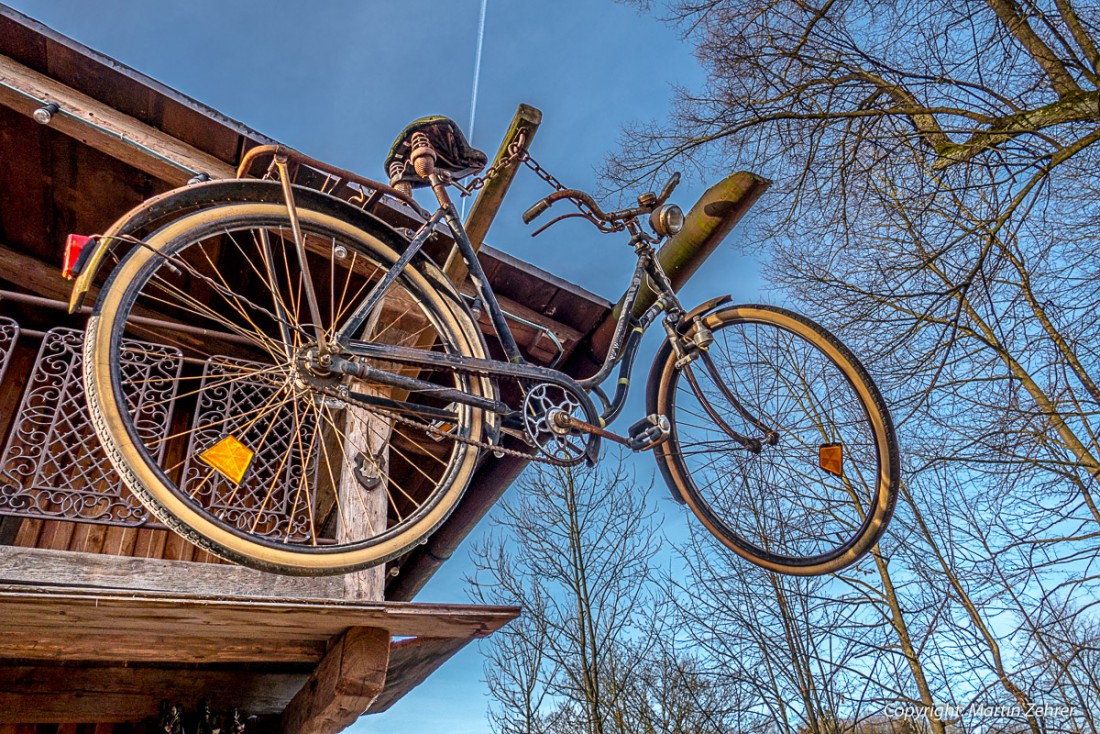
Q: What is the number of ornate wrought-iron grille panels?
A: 3